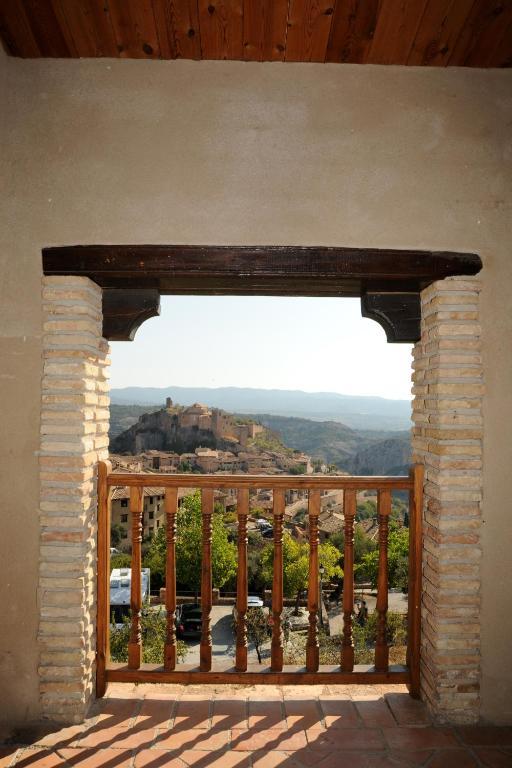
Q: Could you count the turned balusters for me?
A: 8